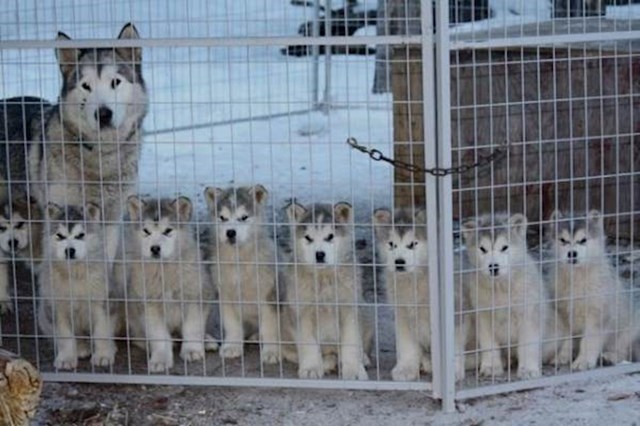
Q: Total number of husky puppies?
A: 8